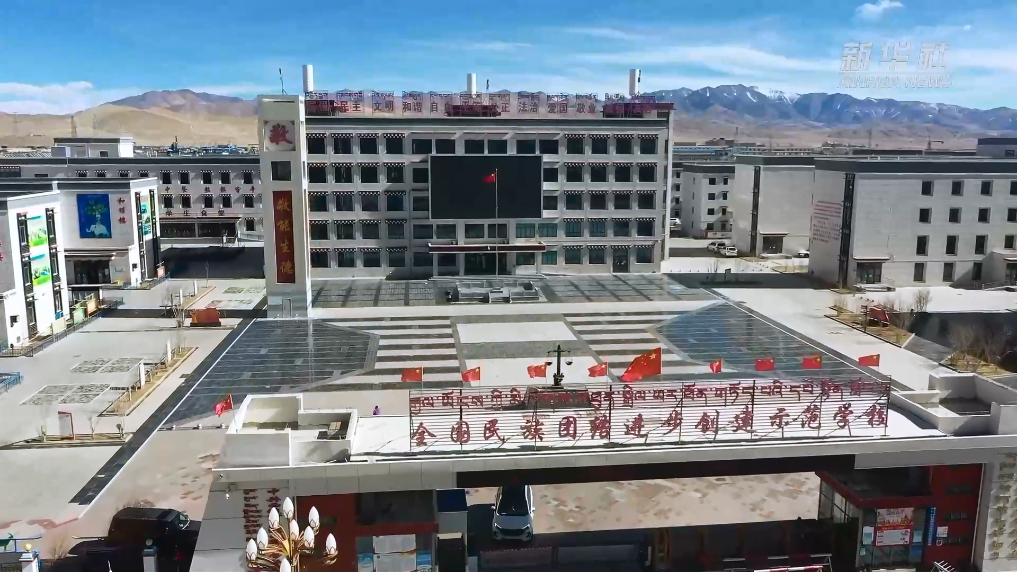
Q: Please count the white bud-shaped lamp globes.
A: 9